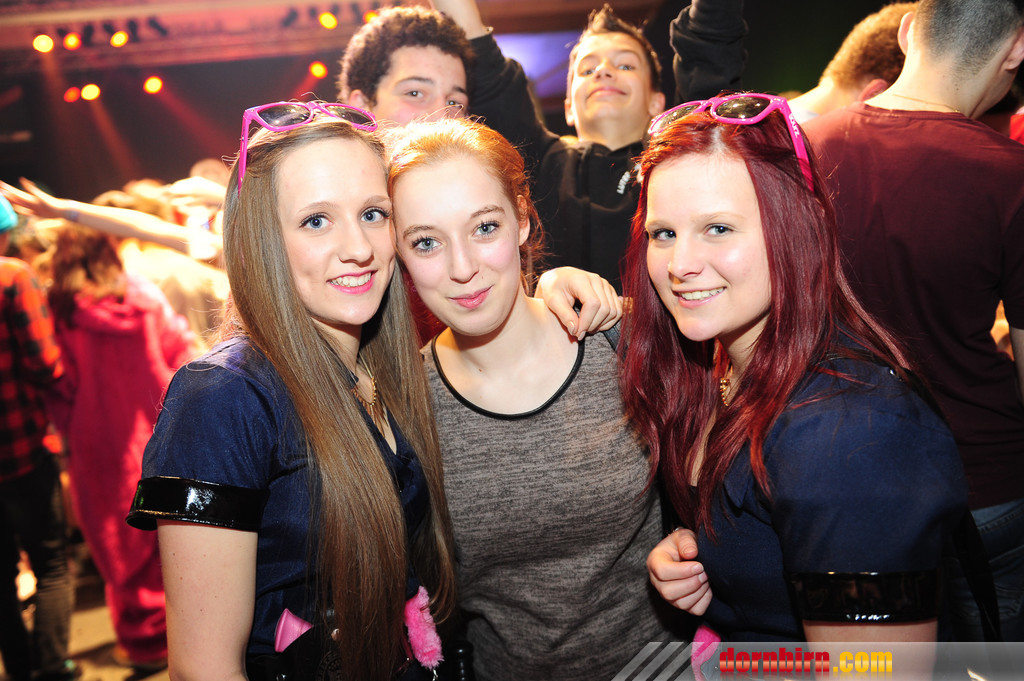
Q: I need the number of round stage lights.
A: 9